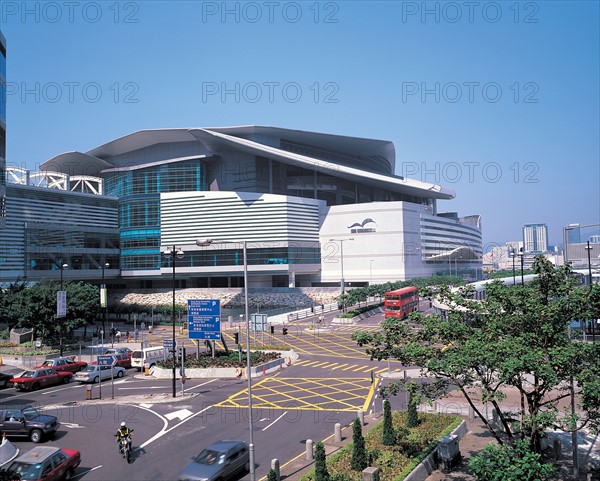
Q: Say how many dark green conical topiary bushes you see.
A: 5